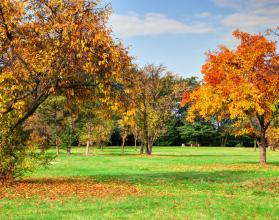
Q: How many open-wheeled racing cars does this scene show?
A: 0